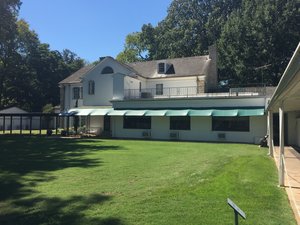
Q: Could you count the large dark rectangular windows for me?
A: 3